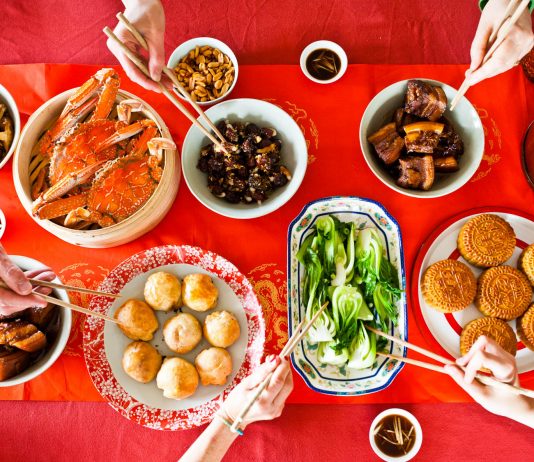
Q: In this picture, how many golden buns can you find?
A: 8